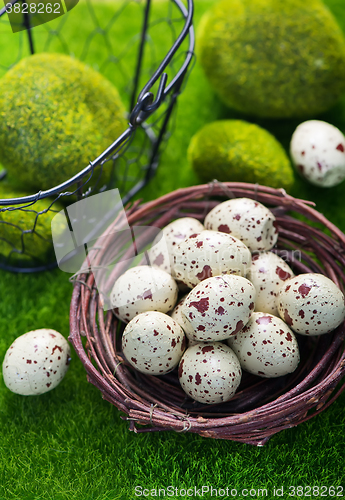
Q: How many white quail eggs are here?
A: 13